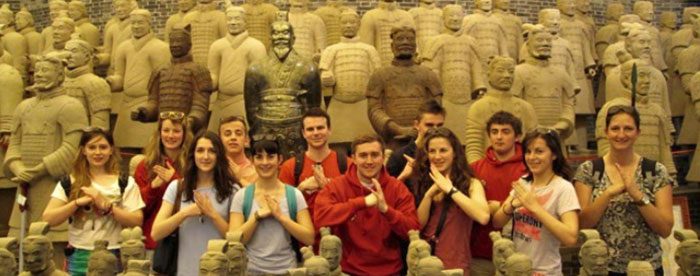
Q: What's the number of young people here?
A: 12